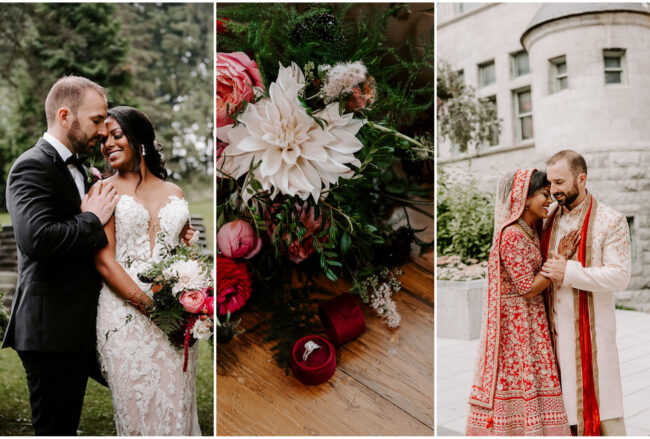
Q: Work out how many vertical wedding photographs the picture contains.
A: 3